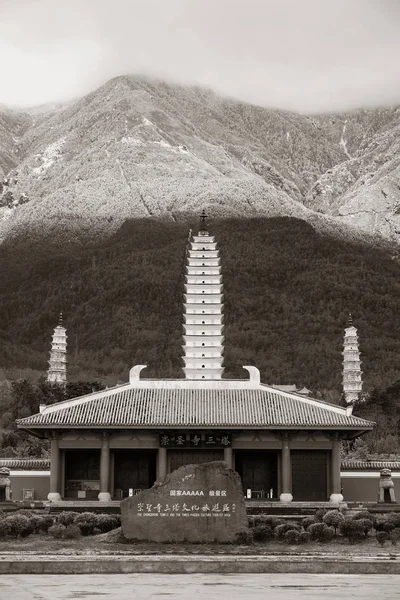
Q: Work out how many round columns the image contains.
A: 6